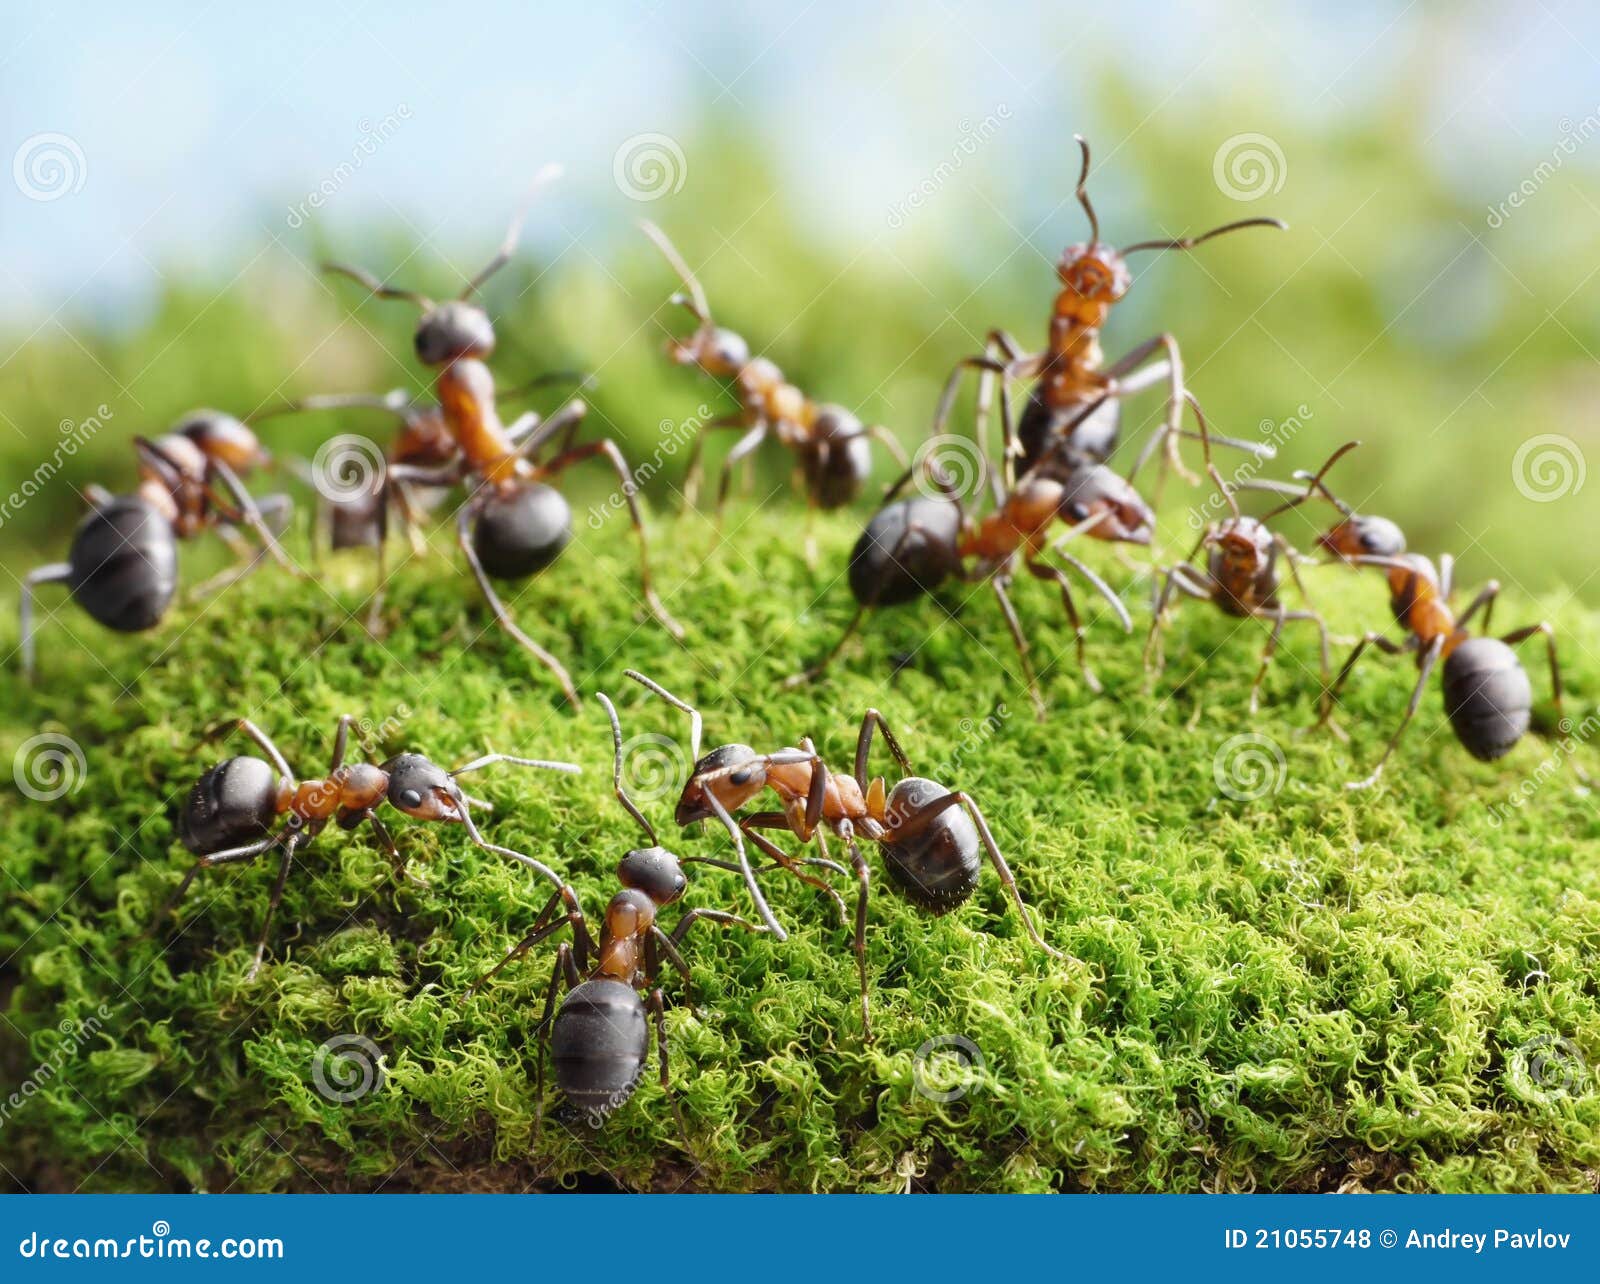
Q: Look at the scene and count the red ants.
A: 11